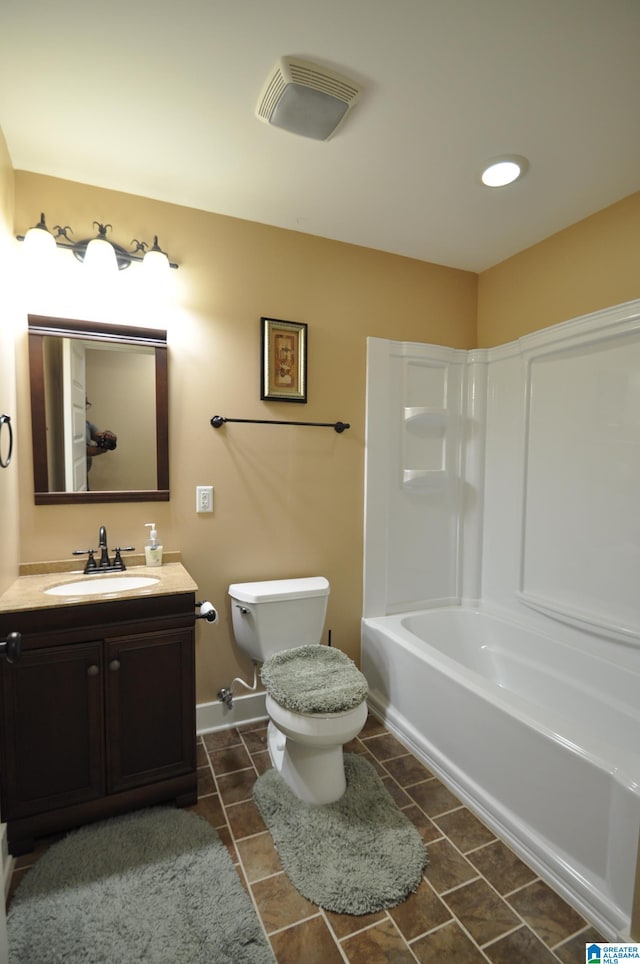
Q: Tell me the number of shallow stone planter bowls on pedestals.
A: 0